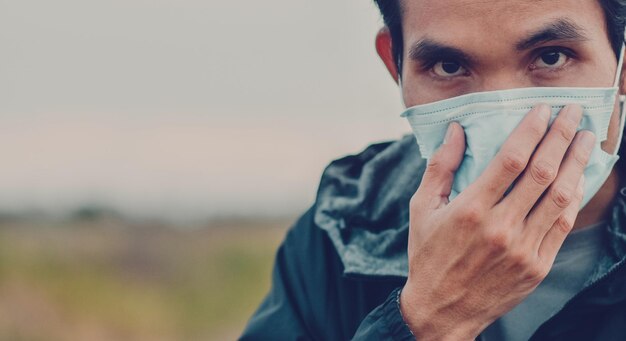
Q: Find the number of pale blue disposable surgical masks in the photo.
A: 1